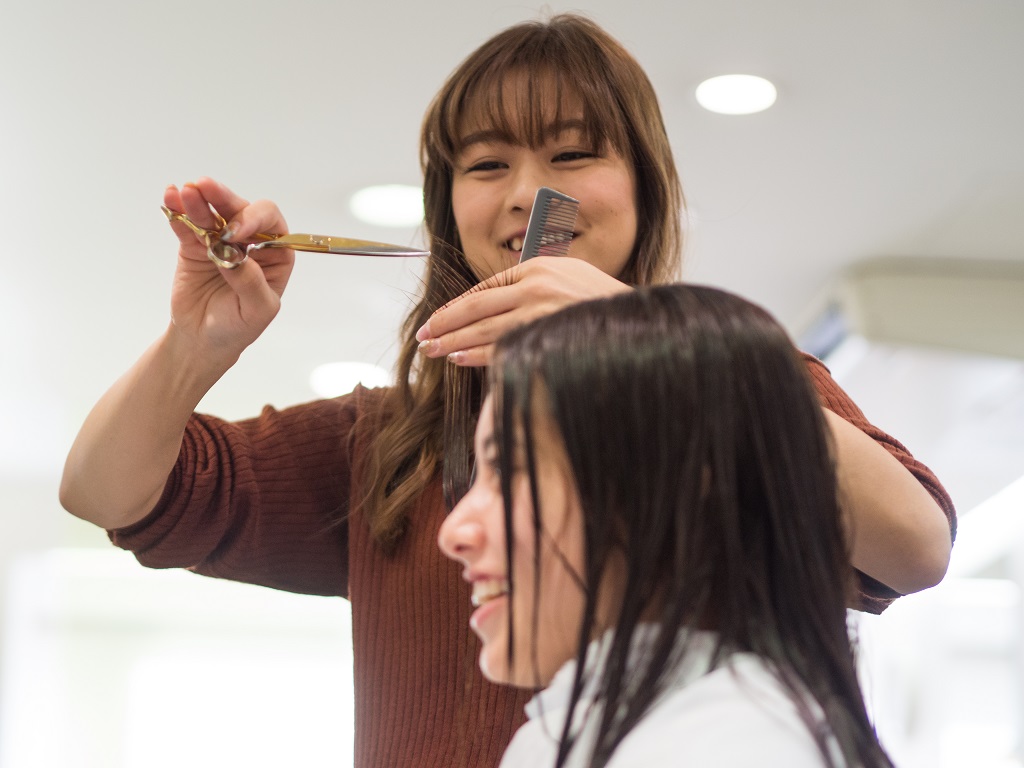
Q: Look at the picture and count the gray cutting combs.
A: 1